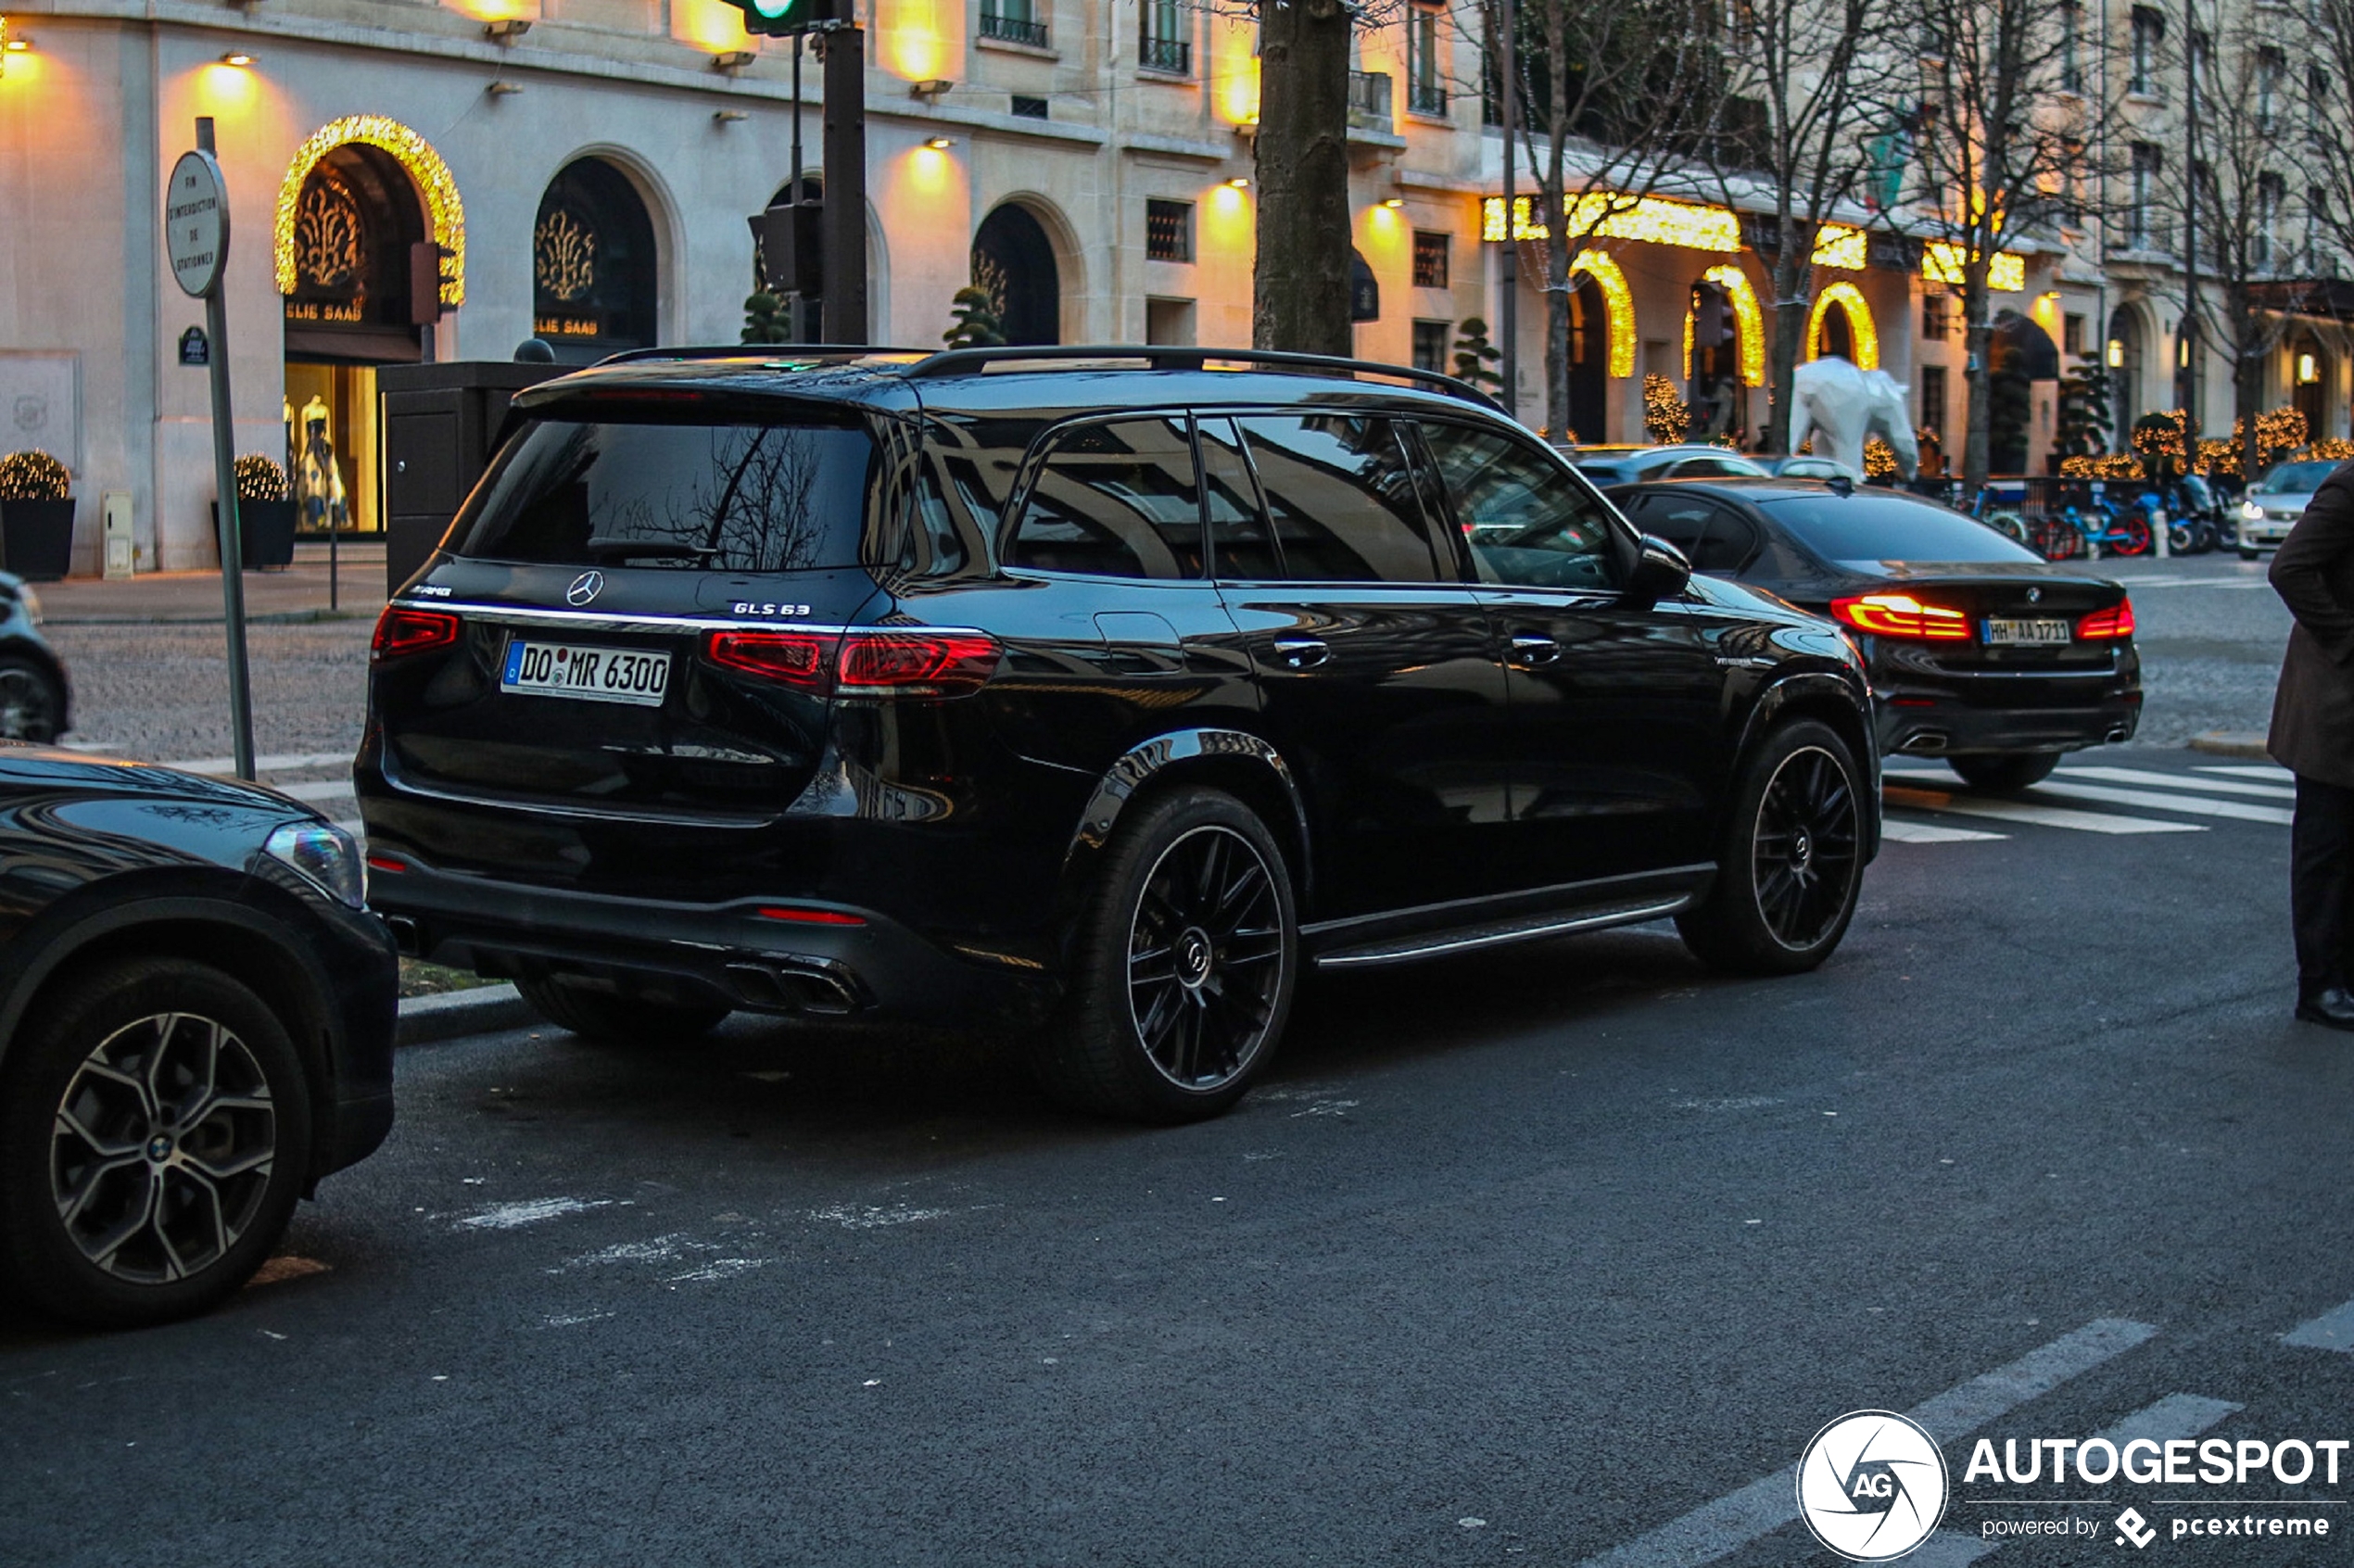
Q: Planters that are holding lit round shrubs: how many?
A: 2